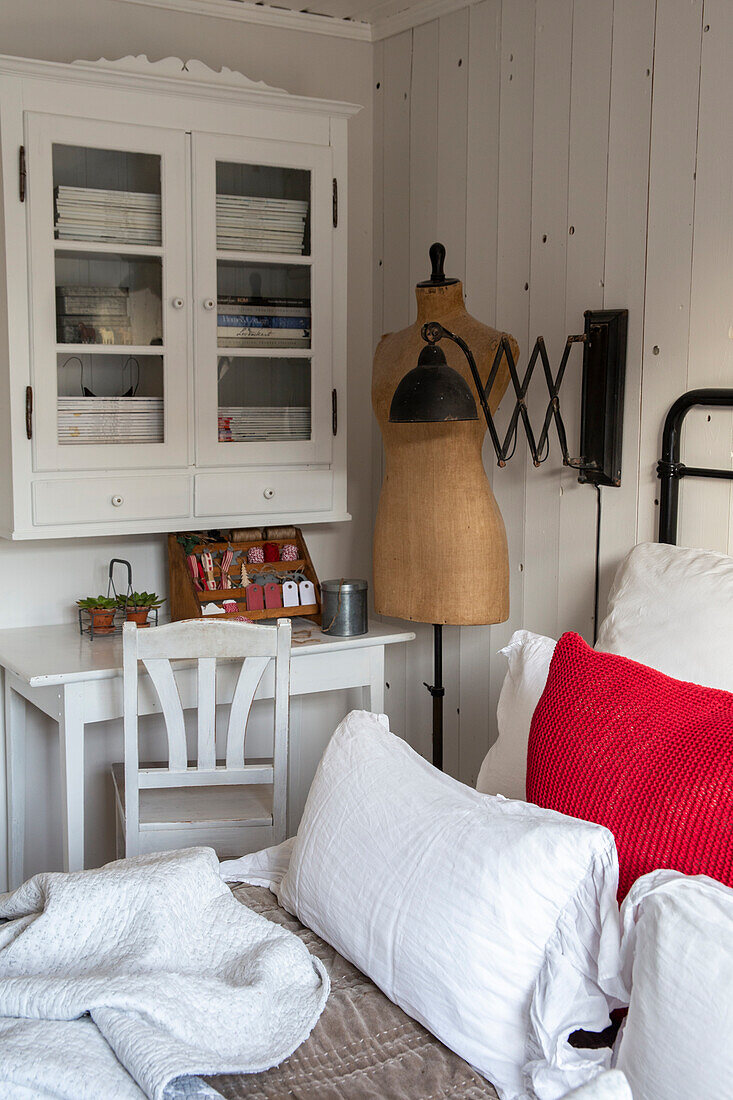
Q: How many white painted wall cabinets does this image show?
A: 1